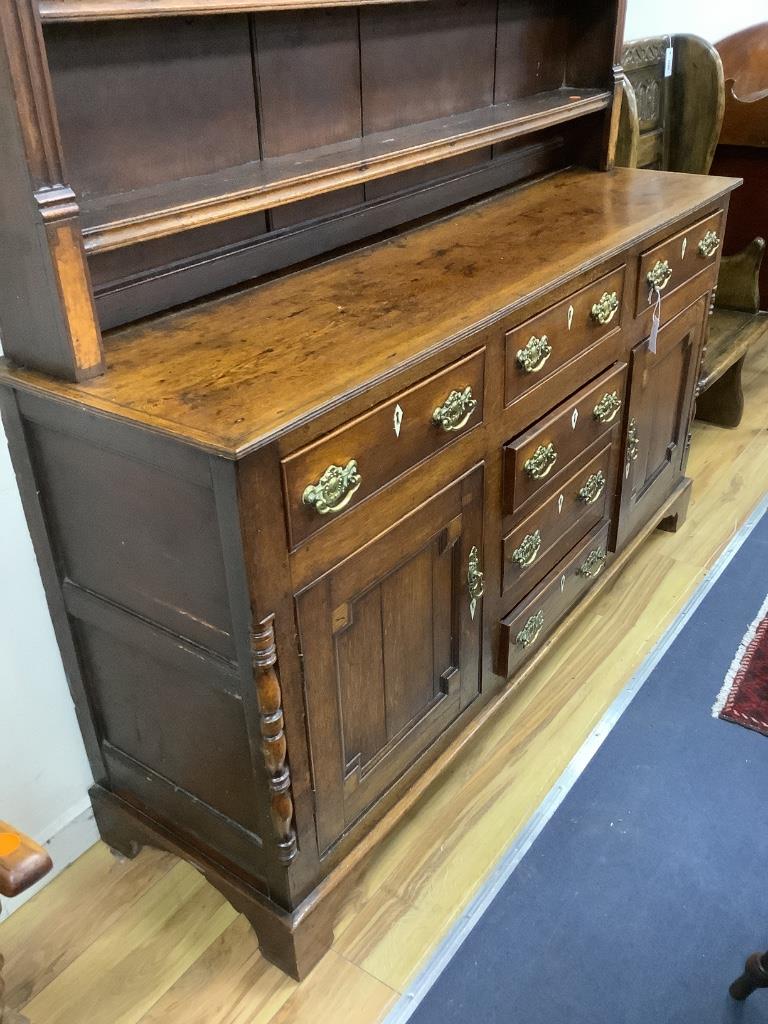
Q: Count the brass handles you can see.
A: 14